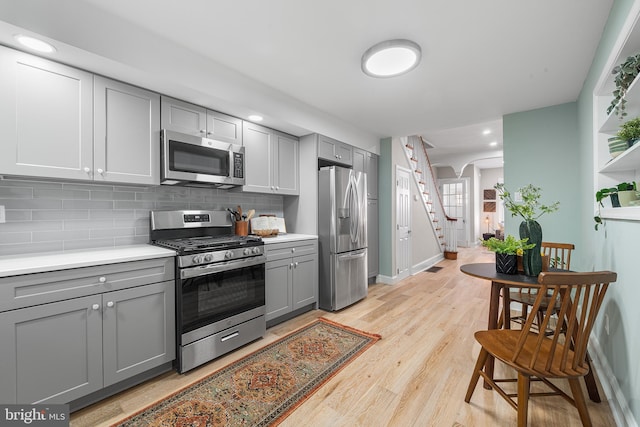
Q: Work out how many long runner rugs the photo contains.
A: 1